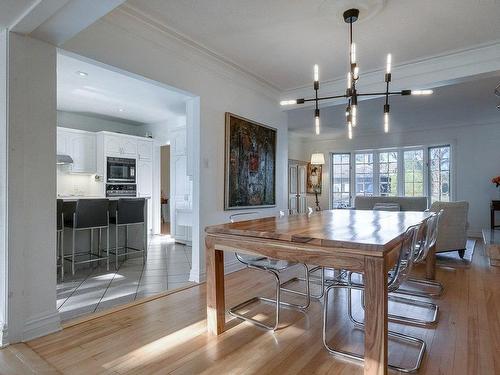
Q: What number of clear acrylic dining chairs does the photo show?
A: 6